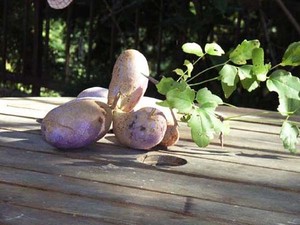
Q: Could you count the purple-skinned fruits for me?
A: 5